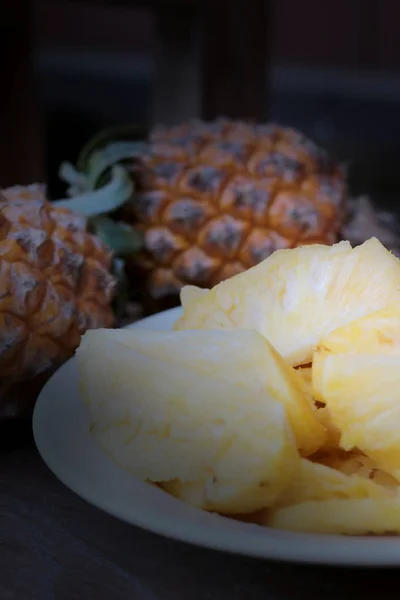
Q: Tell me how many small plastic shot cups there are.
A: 0